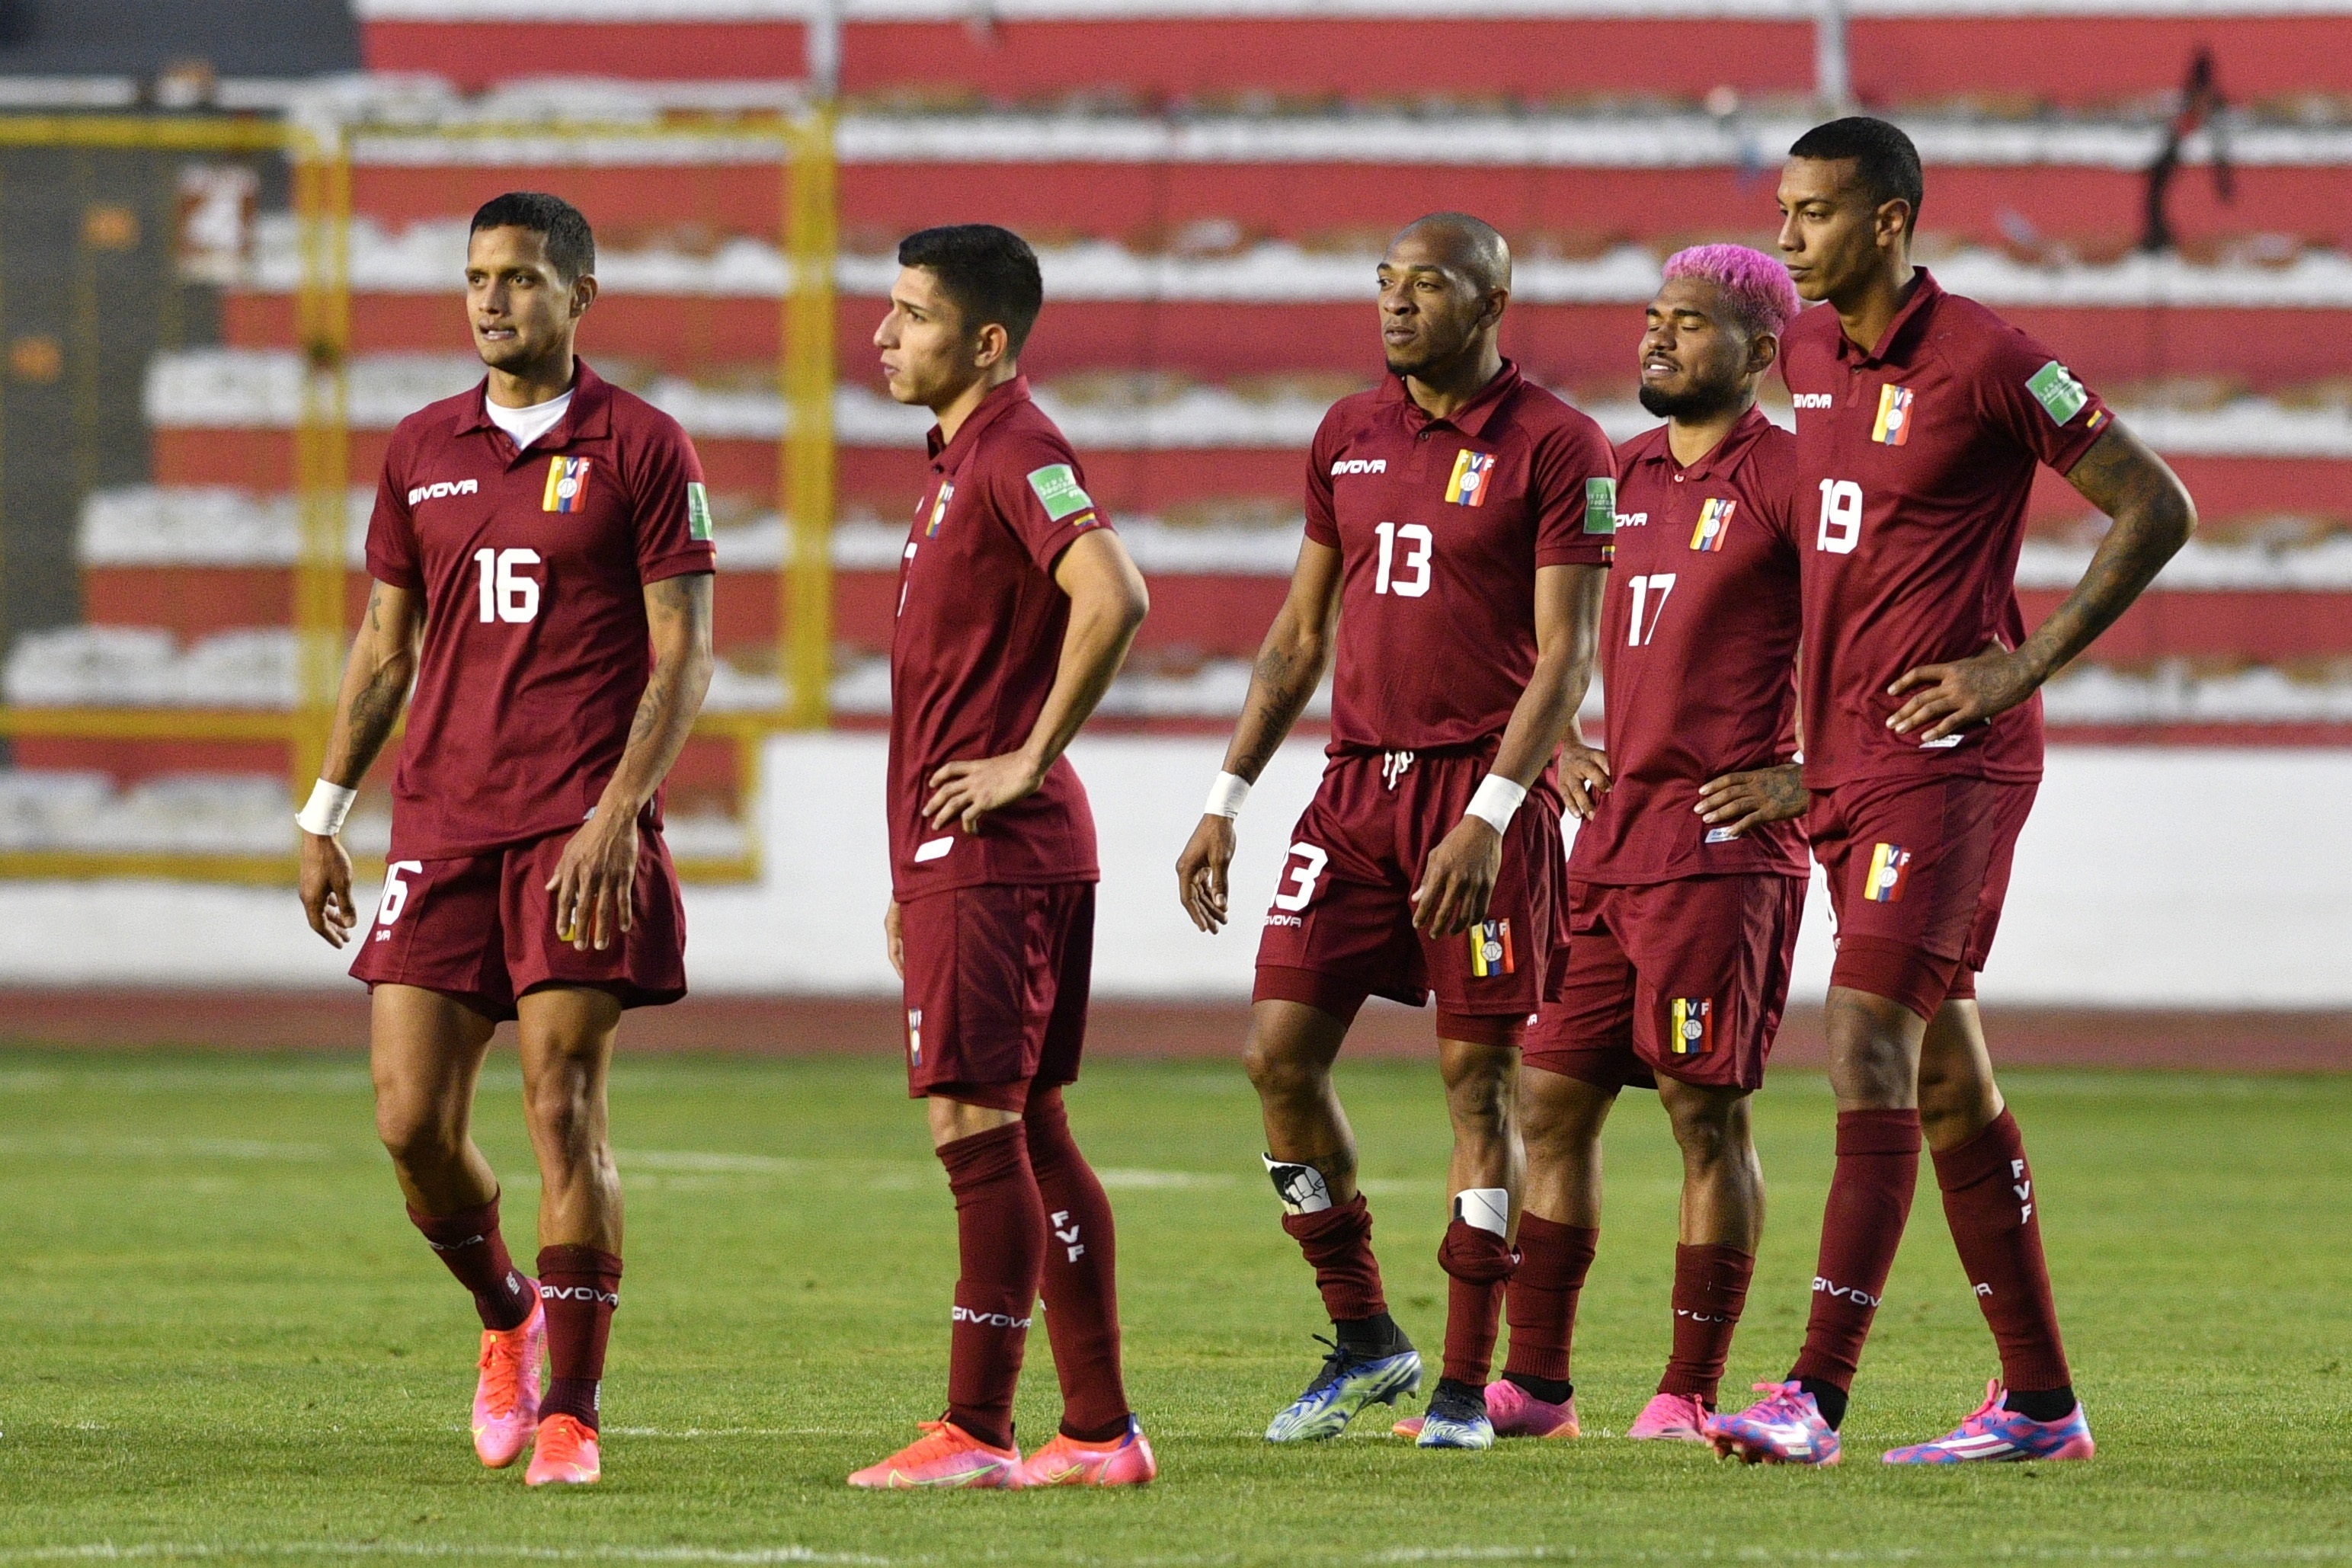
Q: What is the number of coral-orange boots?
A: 4